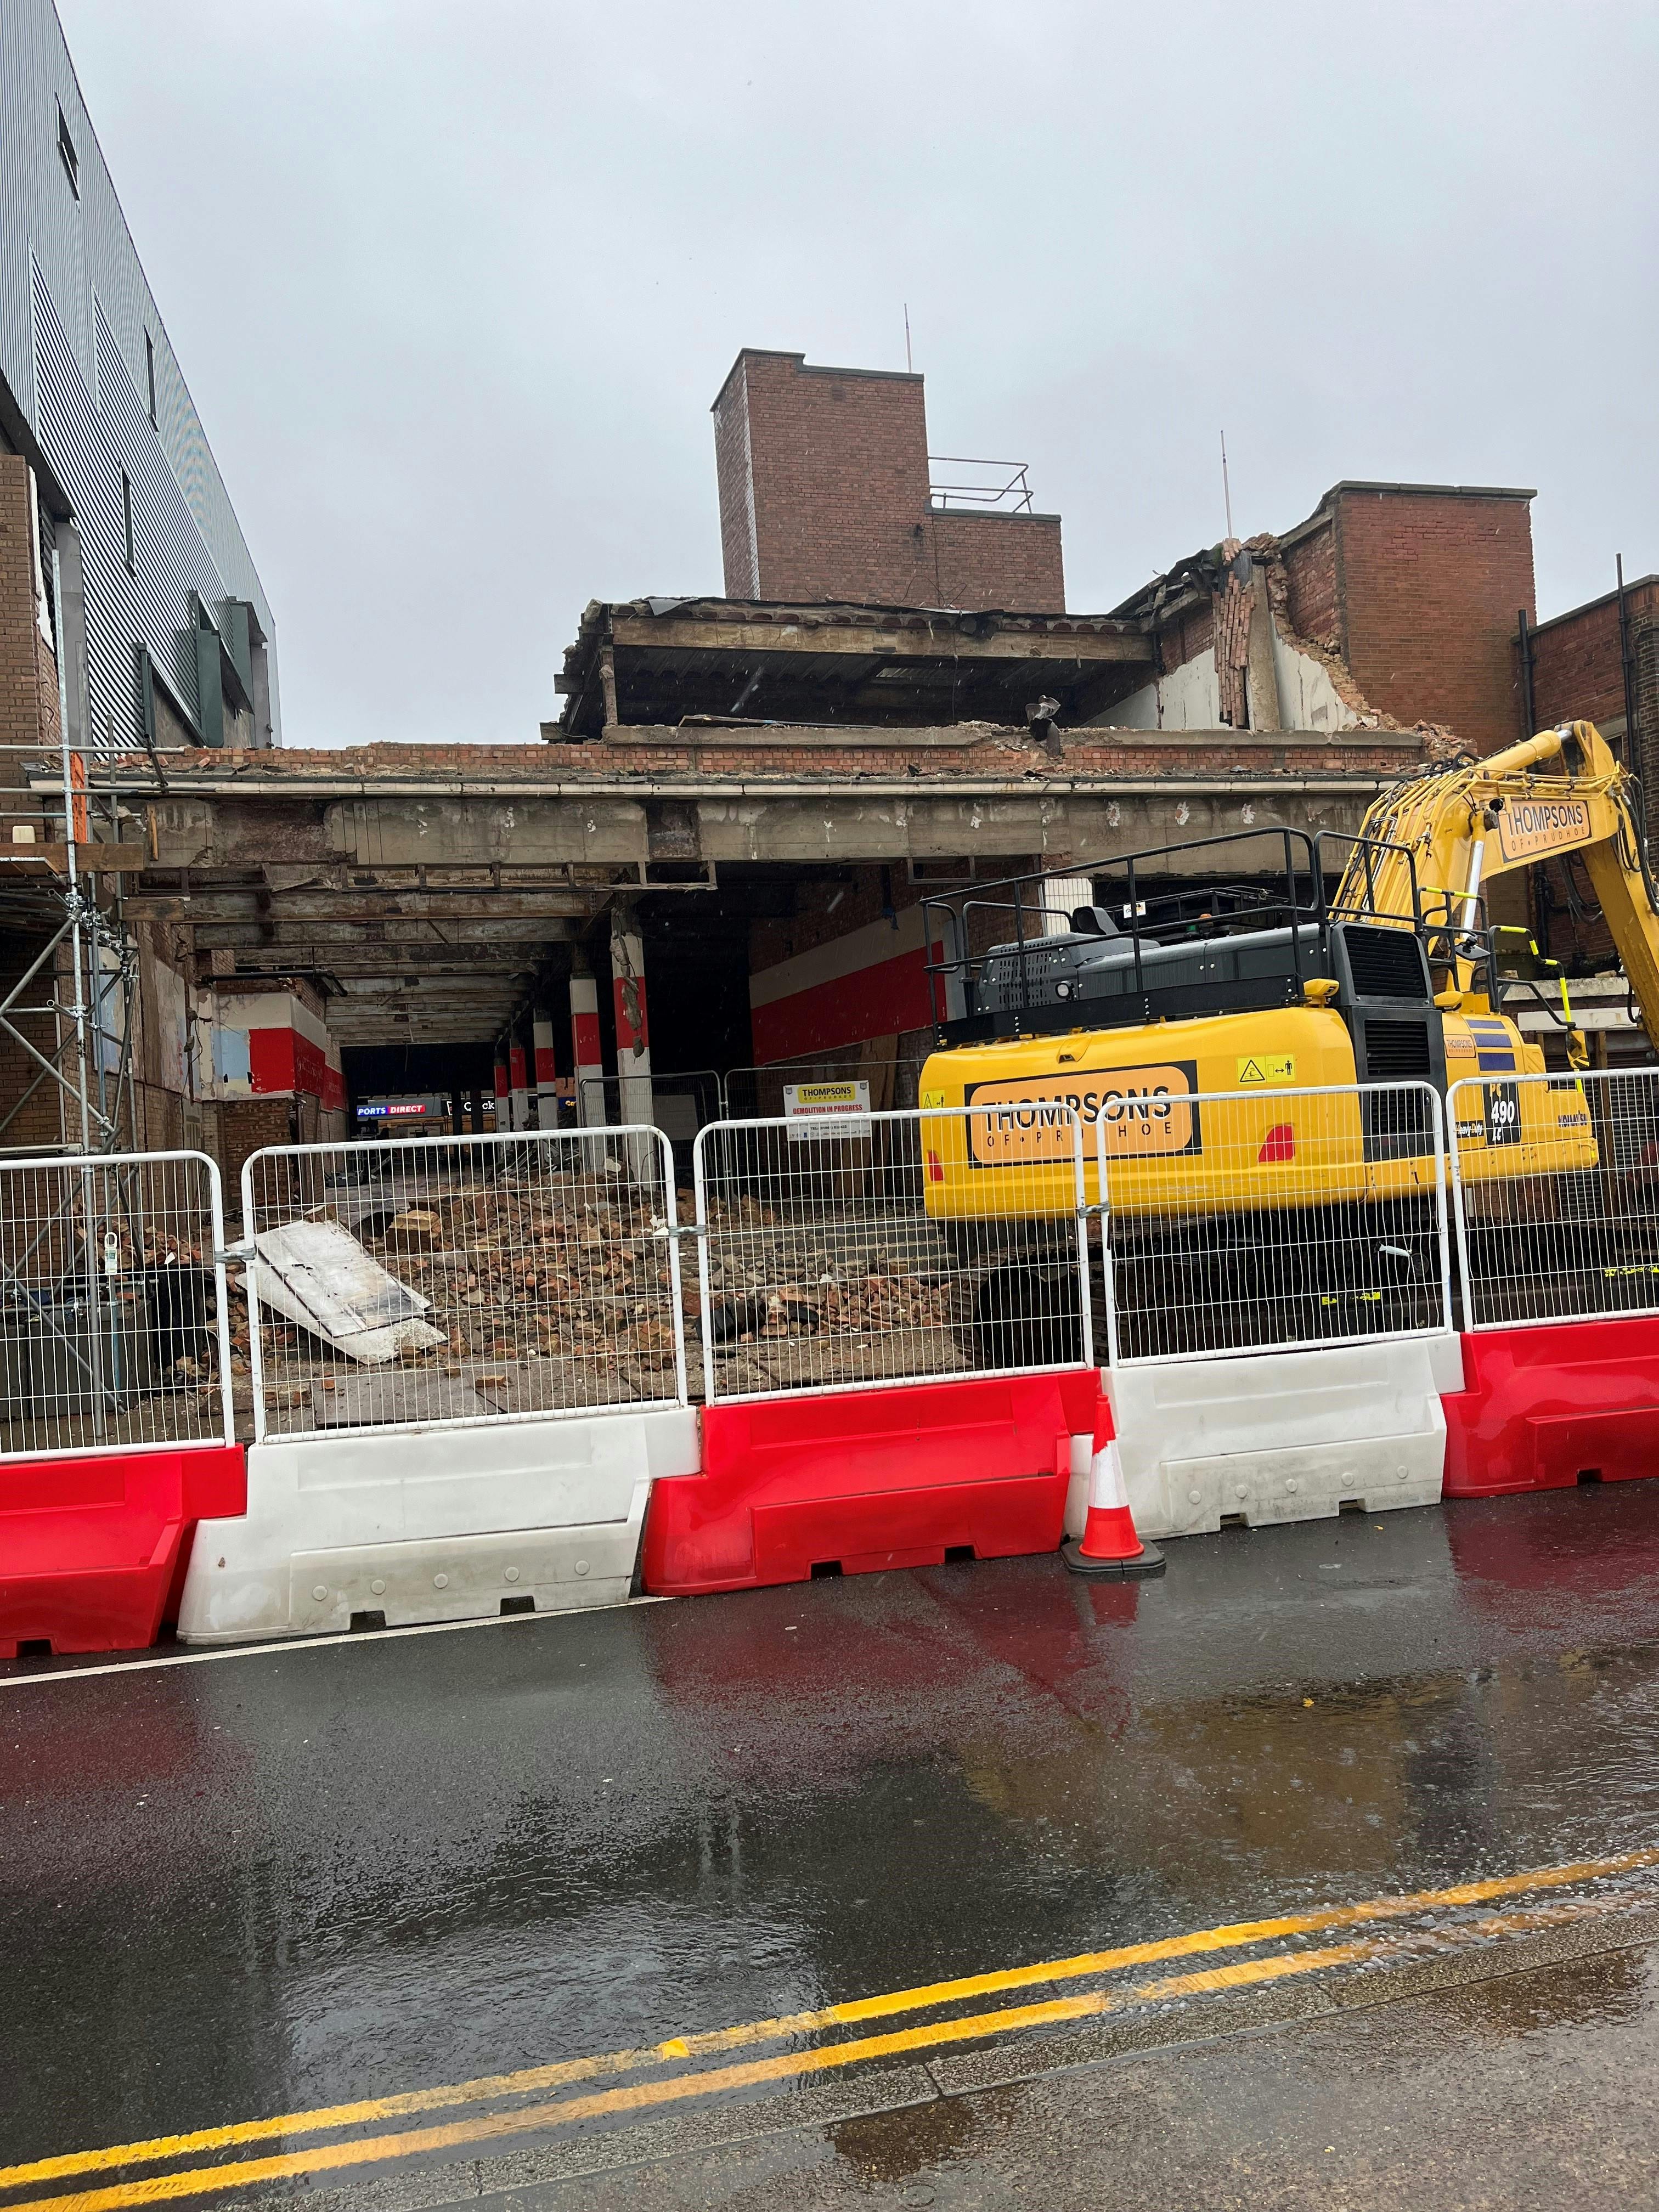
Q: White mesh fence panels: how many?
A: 5